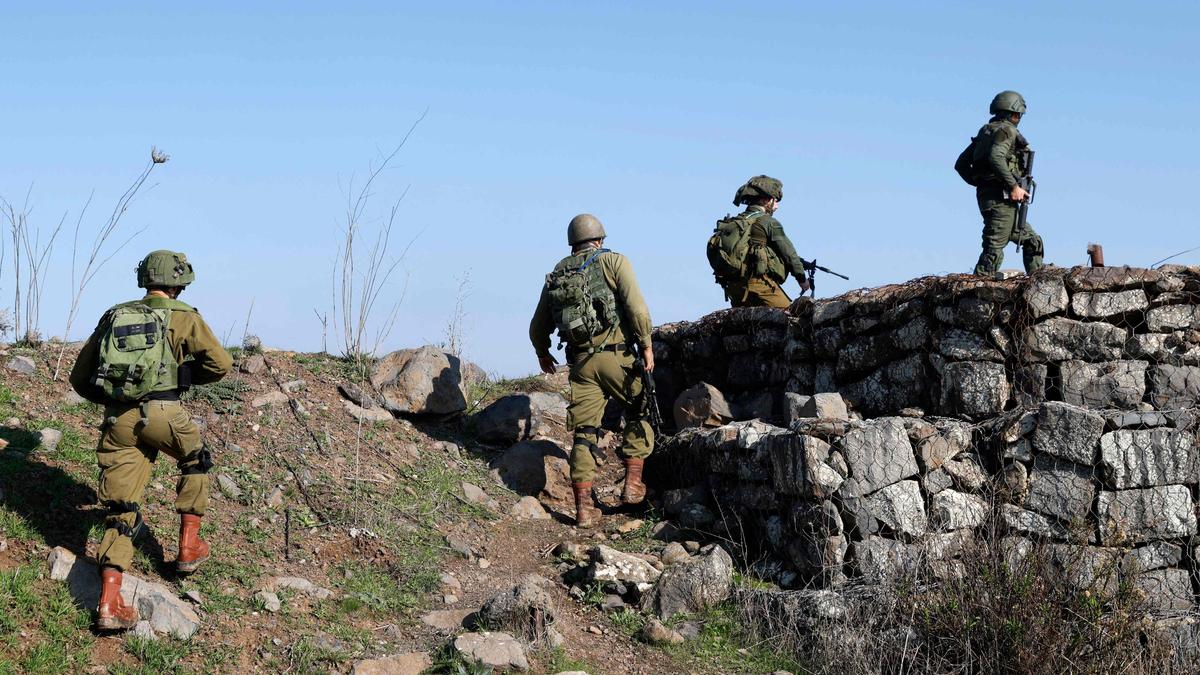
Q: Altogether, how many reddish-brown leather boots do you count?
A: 4